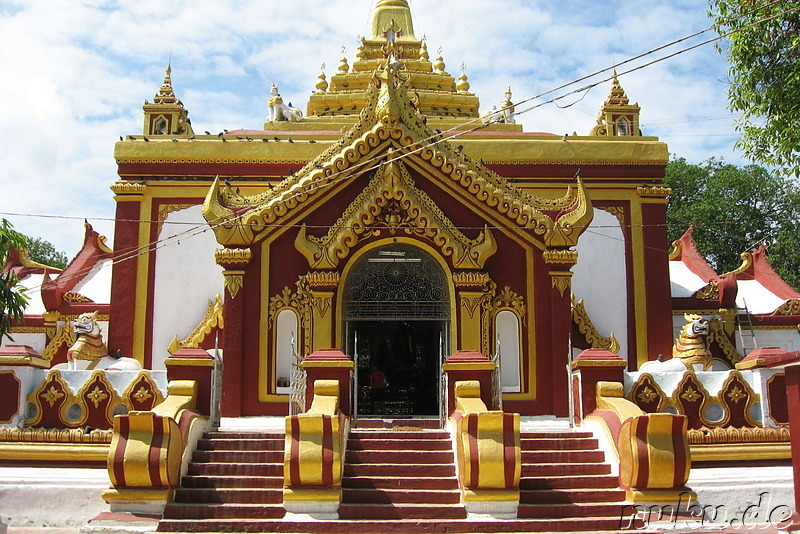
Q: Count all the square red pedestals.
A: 4